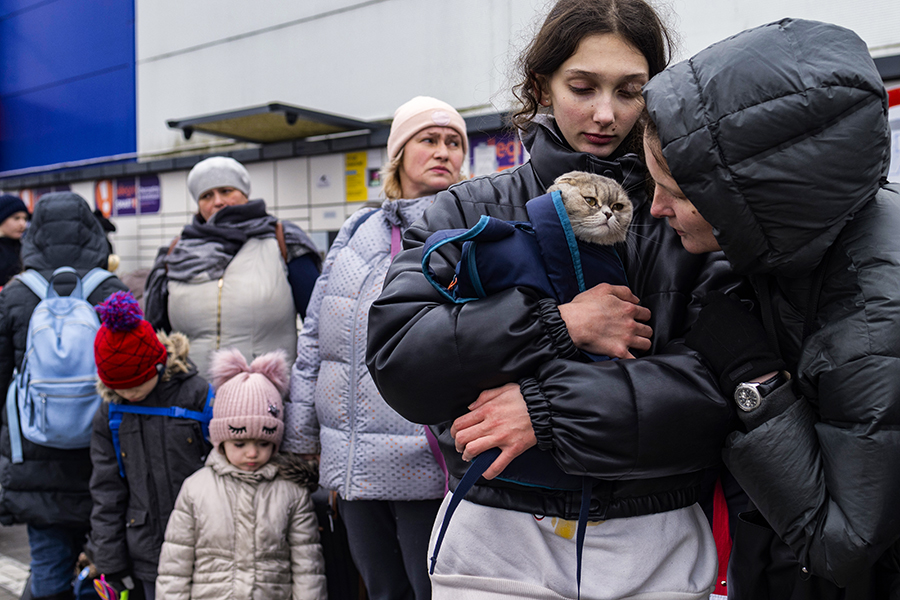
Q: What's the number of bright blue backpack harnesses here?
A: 1